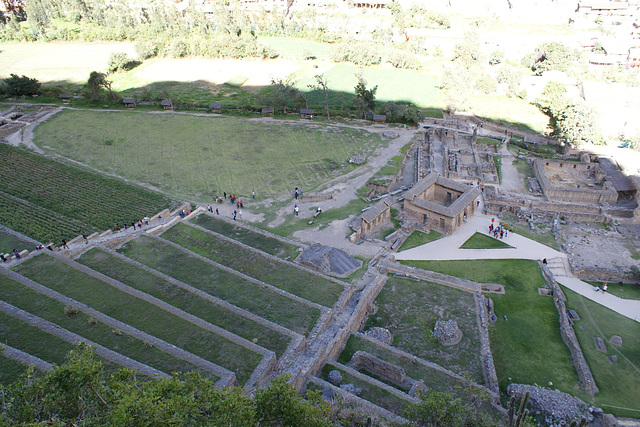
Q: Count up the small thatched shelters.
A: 7